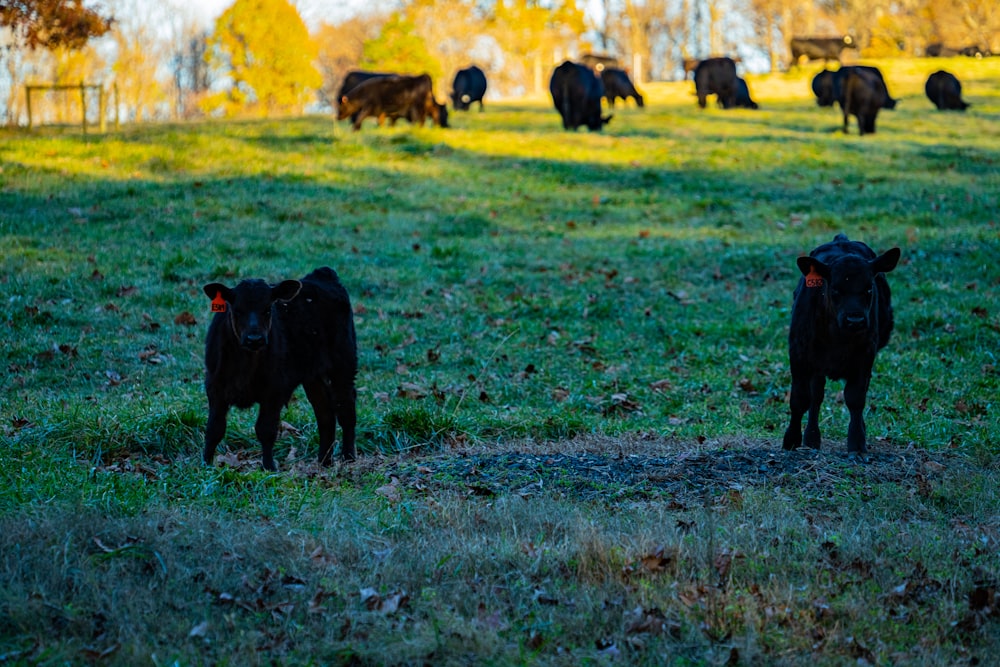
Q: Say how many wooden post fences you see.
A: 1